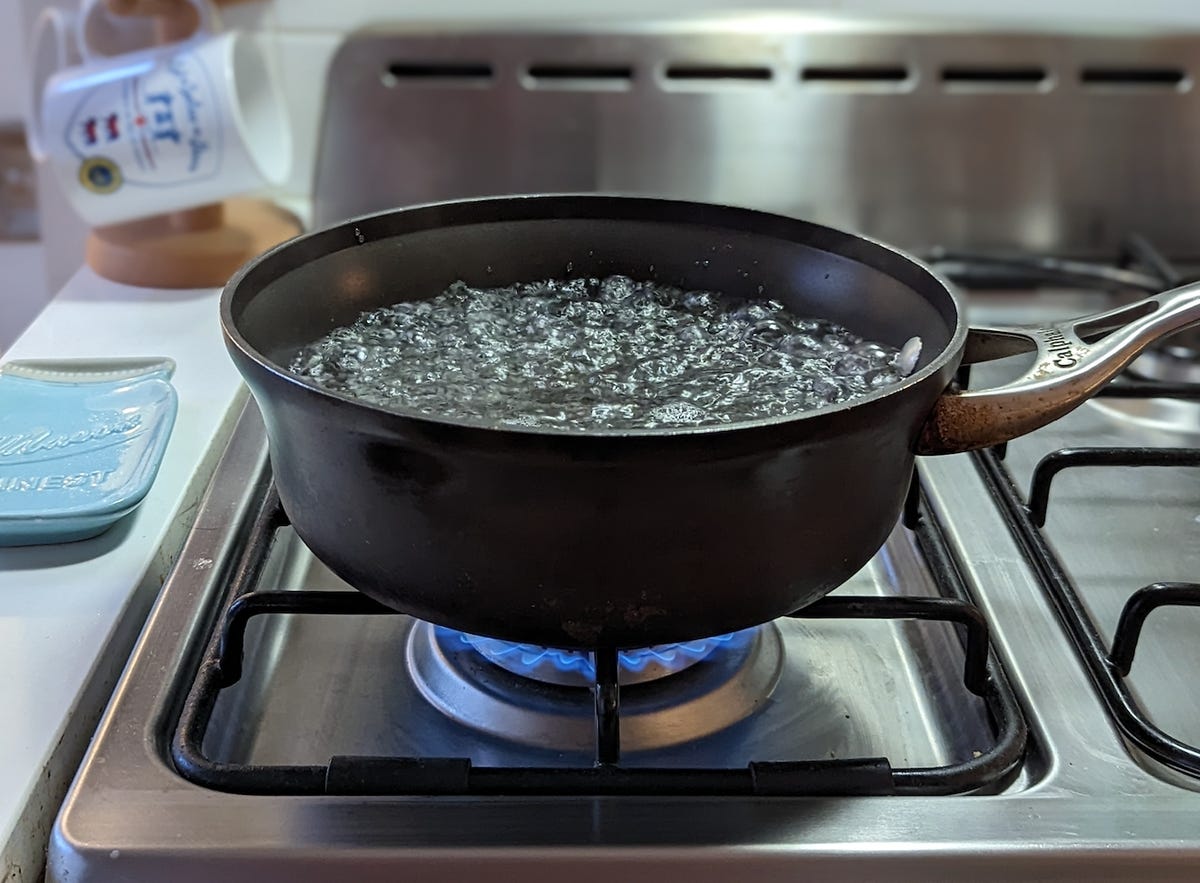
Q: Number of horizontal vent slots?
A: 6